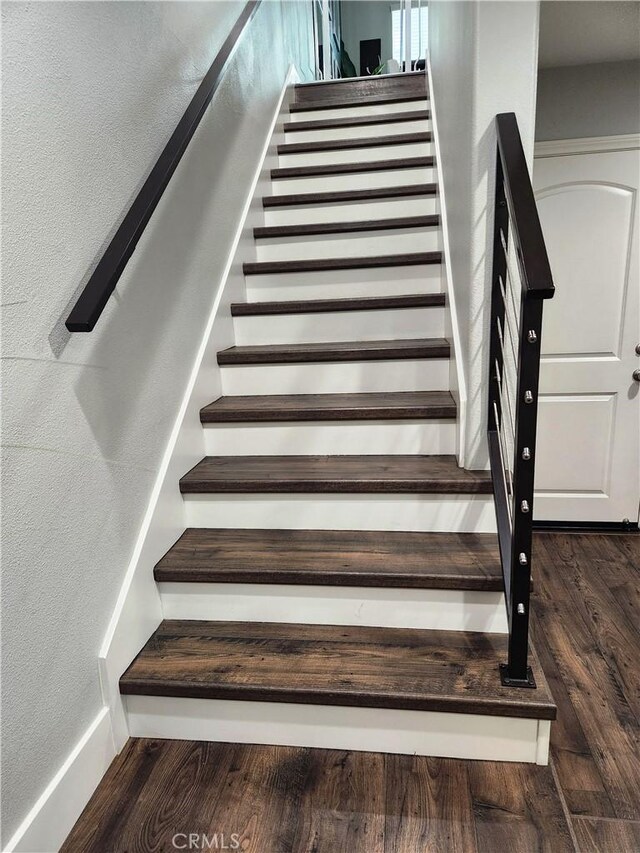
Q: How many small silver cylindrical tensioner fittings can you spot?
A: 6